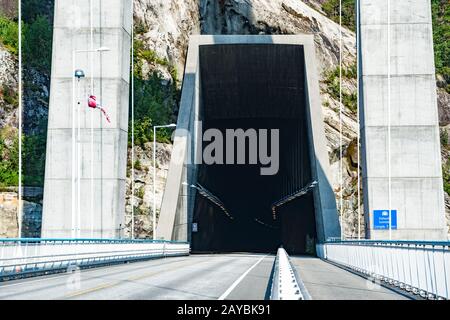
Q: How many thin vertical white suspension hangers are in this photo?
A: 6